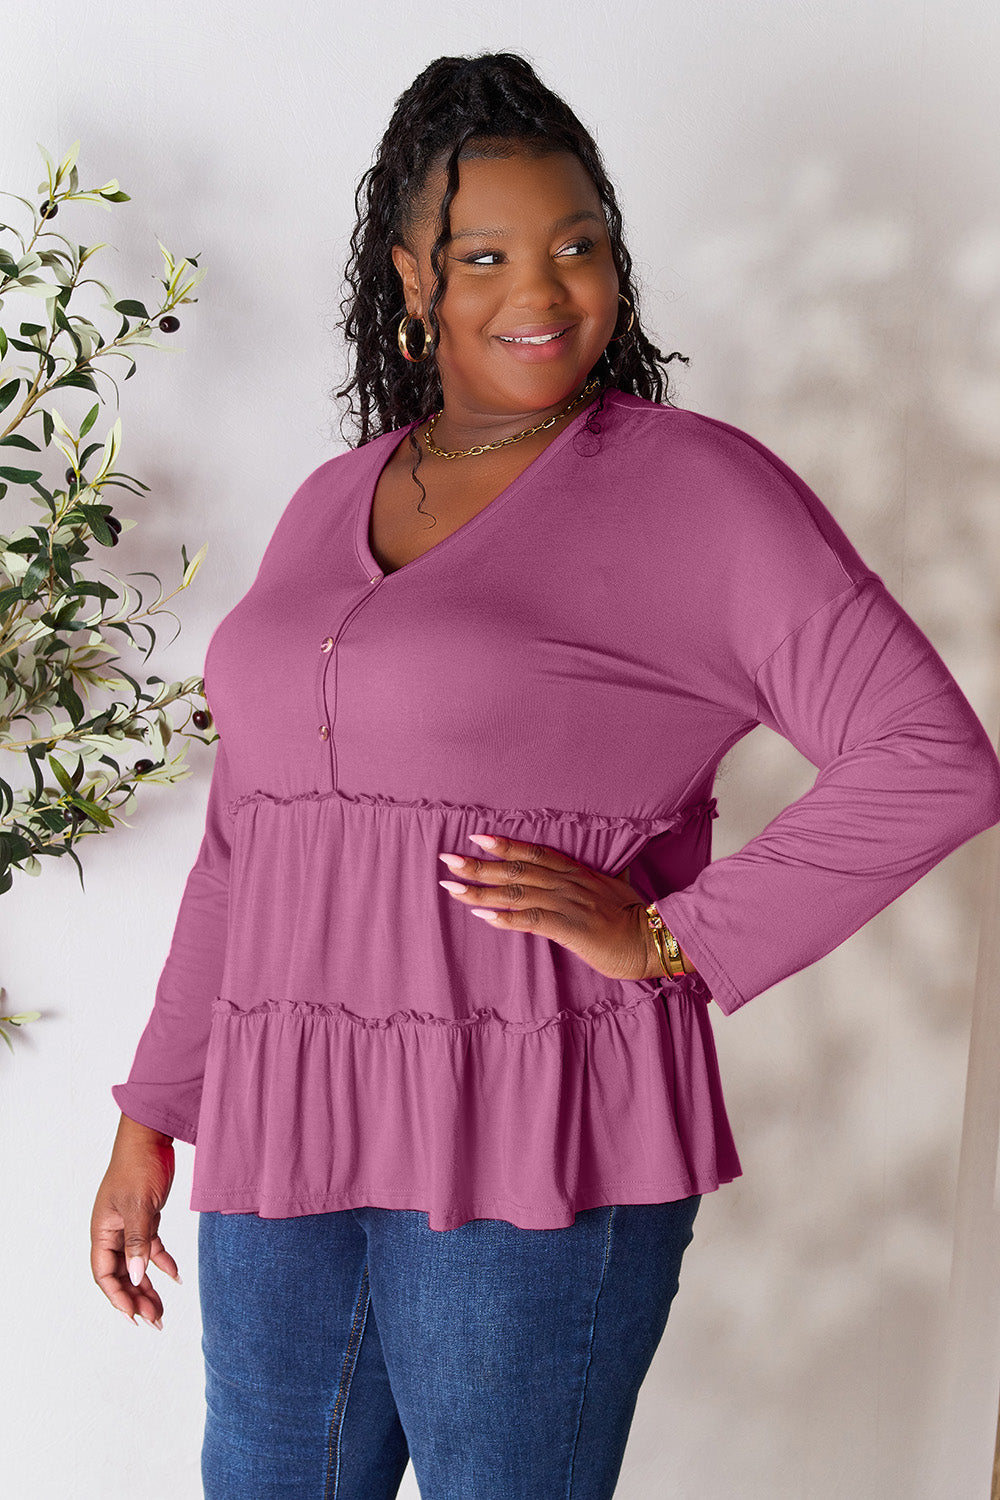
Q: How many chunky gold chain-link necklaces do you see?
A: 1